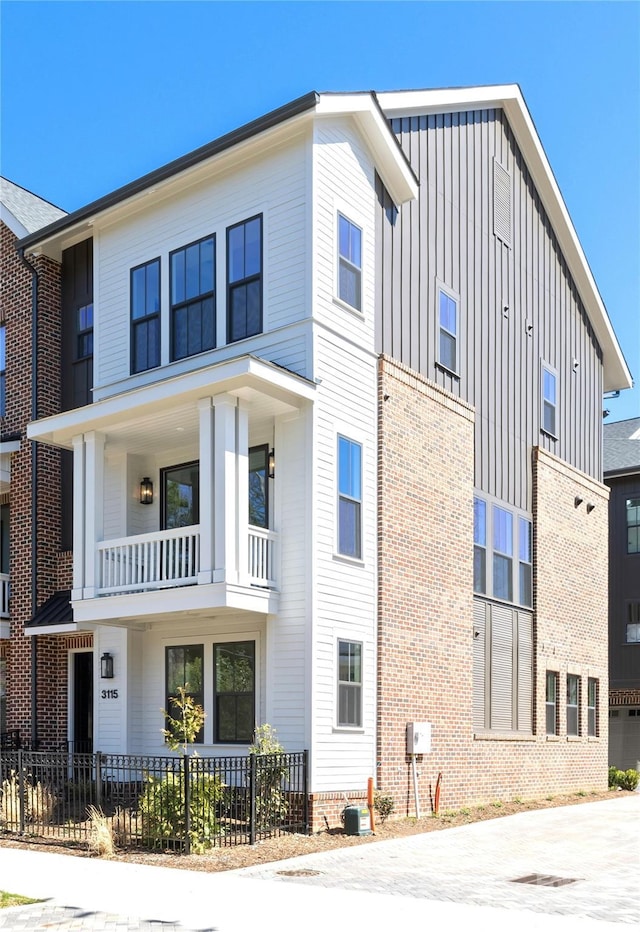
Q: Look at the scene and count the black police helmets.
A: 0